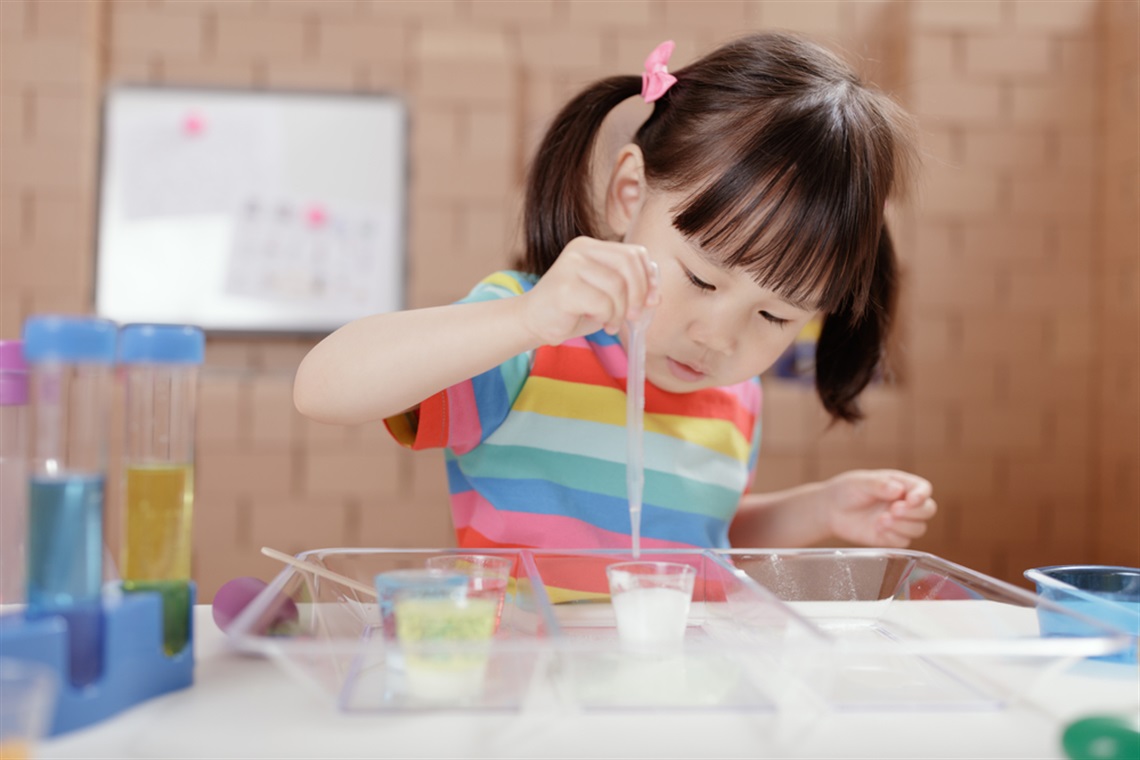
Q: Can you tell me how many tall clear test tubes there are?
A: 3